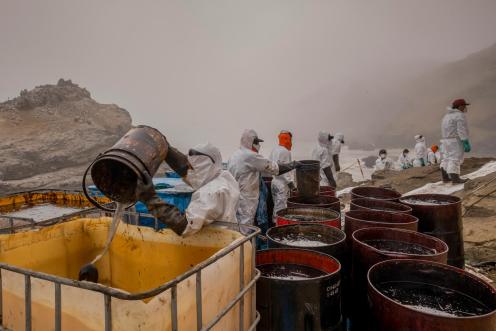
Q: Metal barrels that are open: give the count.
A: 11